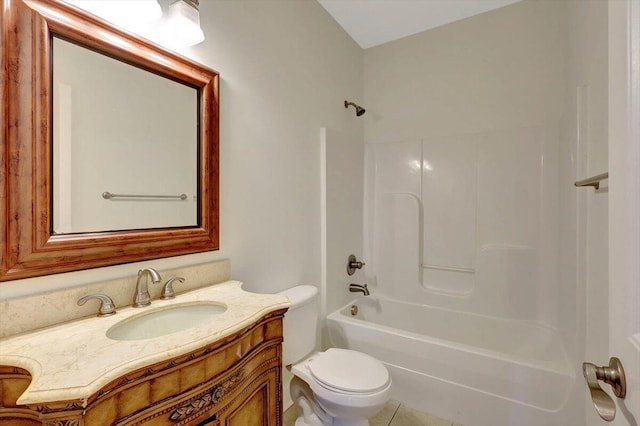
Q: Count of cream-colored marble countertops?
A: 1